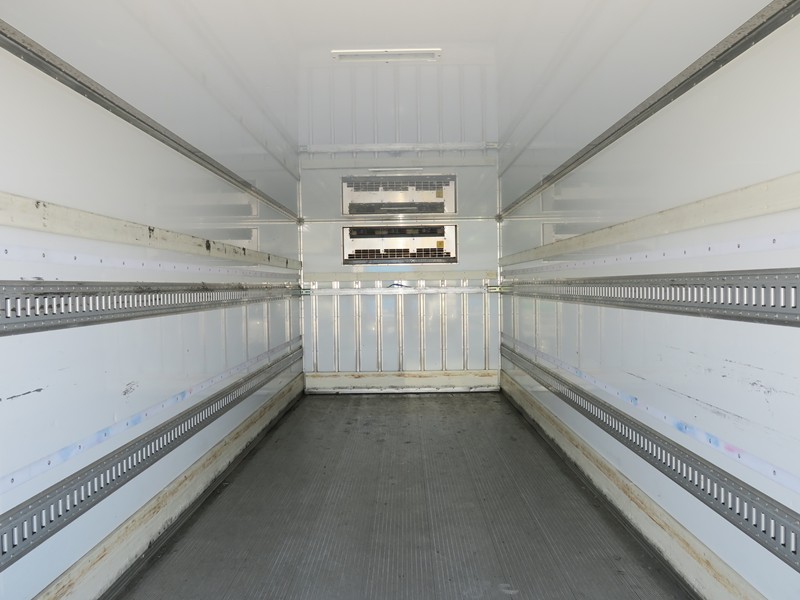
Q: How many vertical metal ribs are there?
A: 9